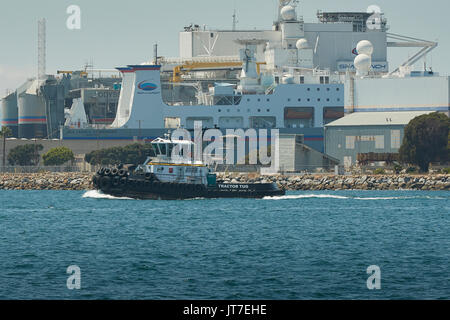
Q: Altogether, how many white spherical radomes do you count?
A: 4